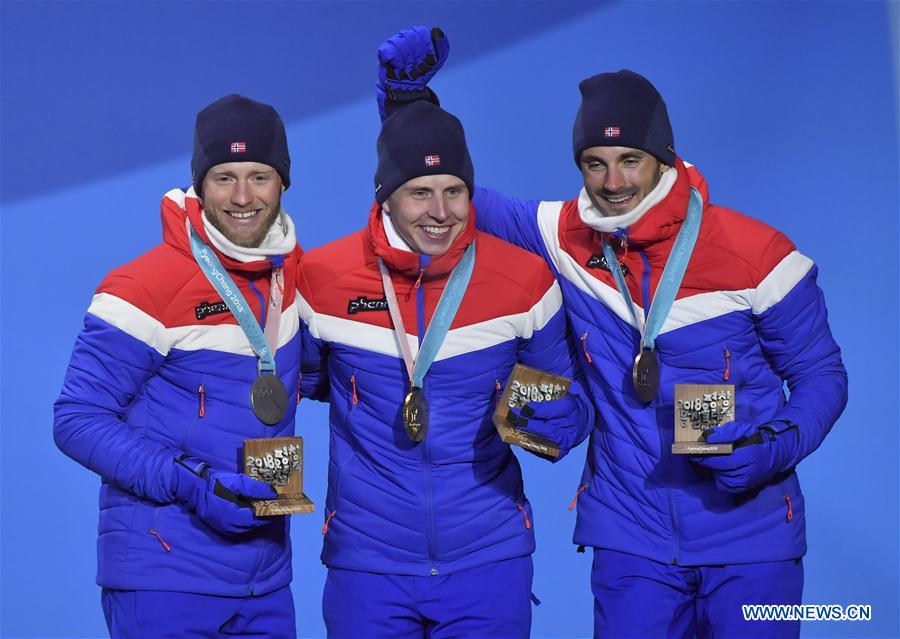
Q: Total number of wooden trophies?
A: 3